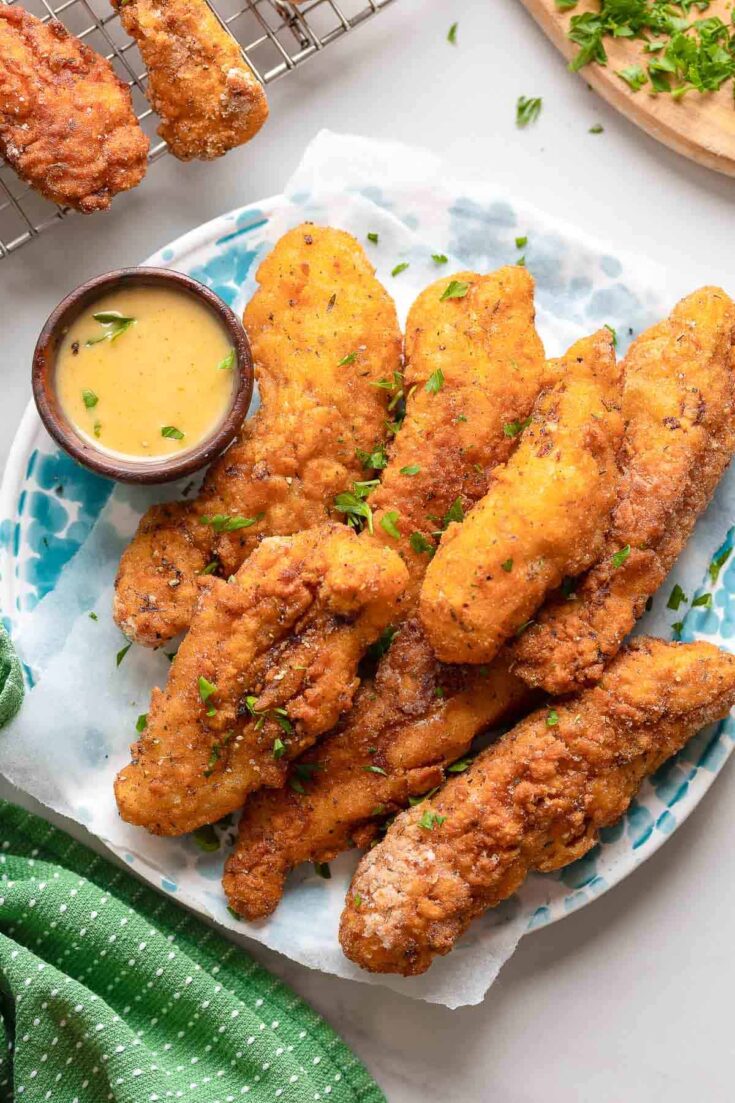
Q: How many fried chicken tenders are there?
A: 9